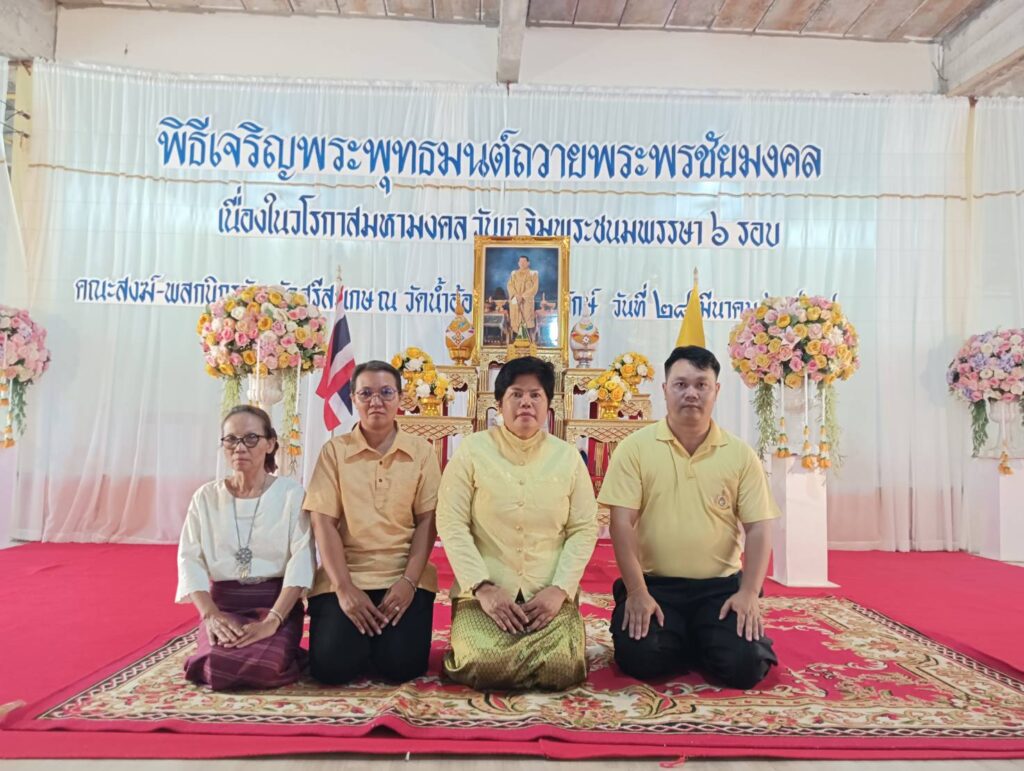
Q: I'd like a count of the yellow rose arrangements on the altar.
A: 4